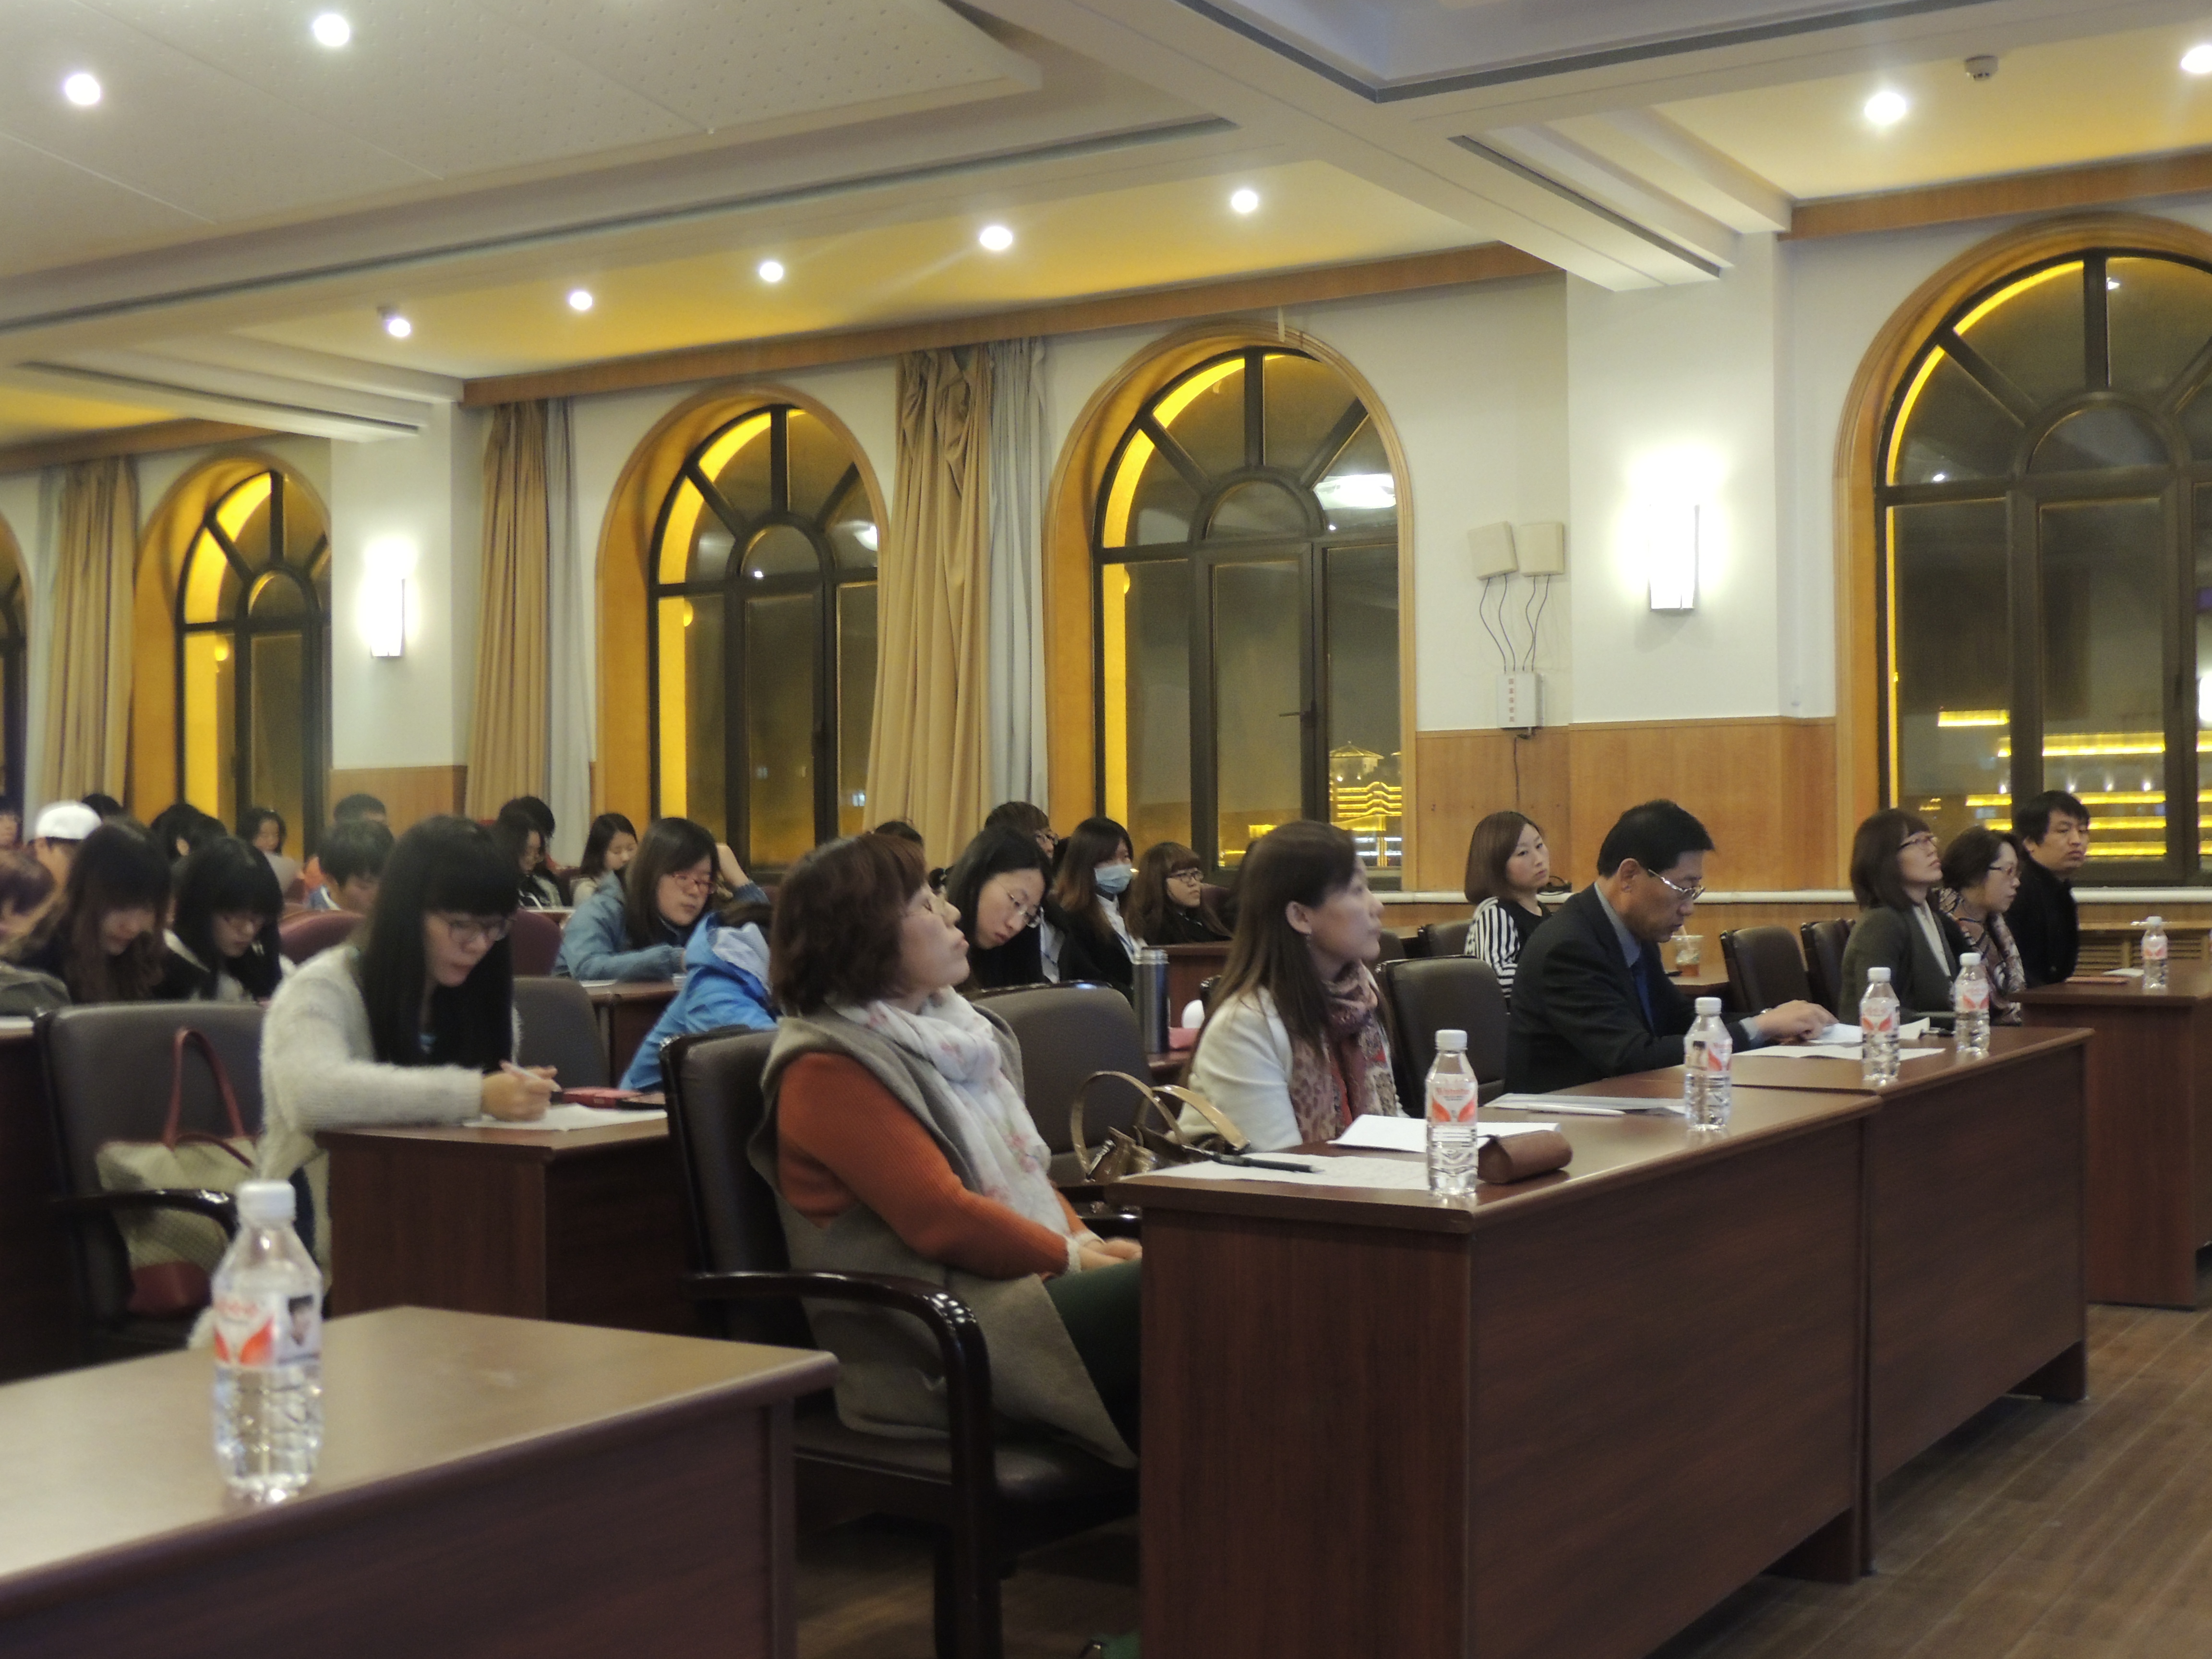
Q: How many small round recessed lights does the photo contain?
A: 9